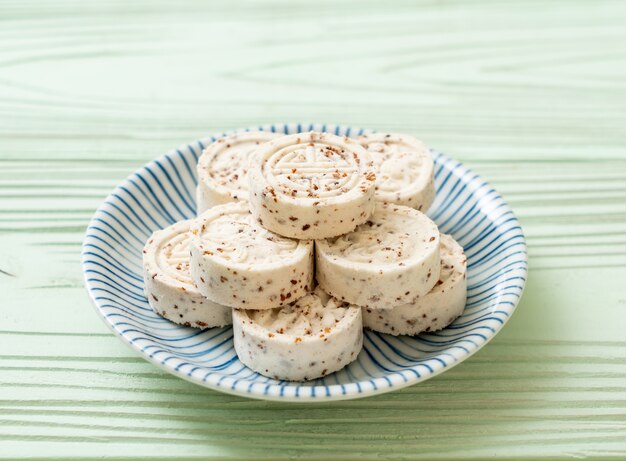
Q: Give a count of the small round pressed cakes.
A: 8